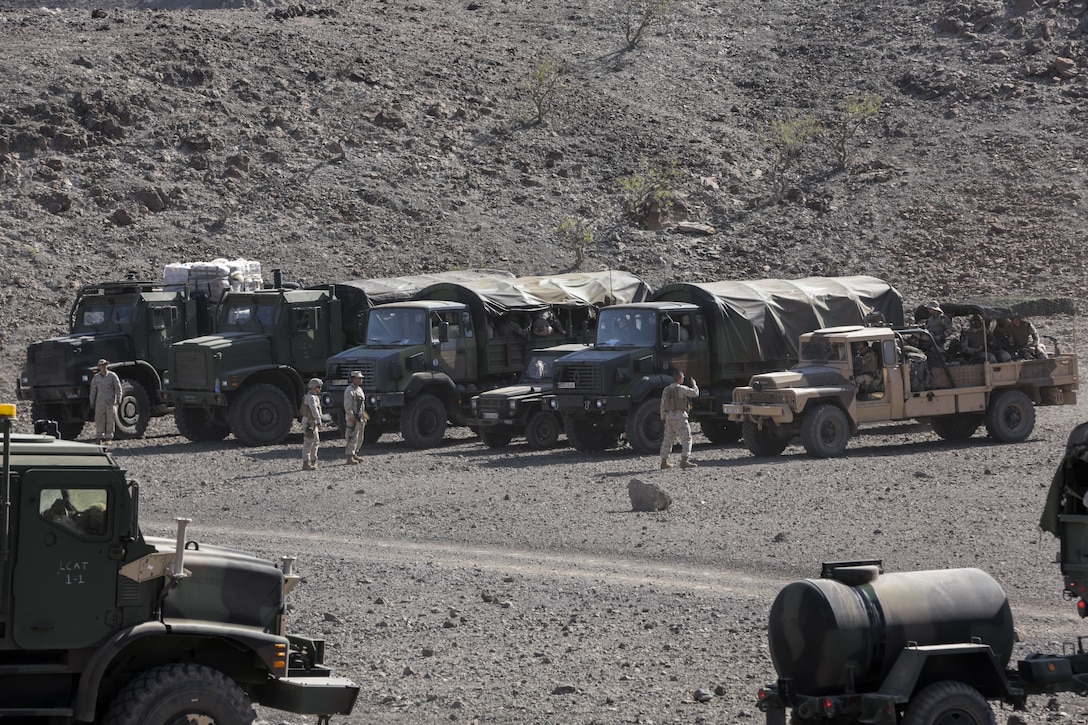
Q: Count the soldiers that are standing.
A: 4